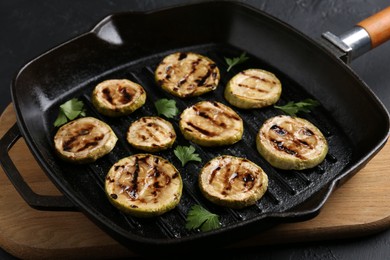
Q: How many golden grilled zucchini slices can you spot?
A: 9